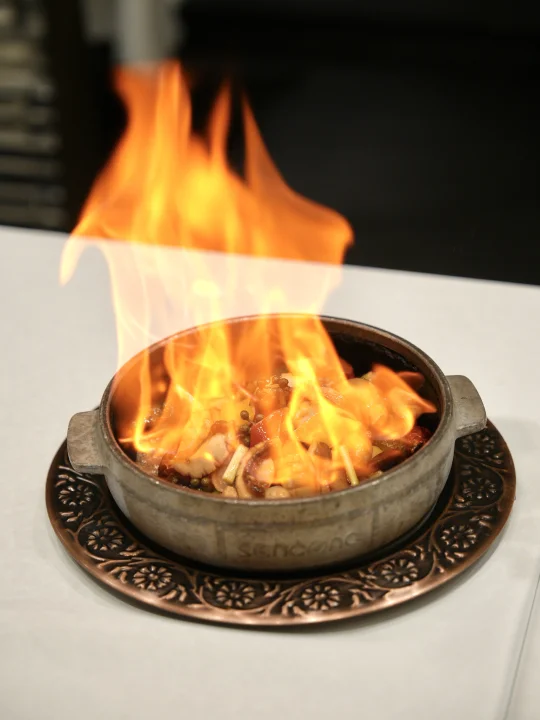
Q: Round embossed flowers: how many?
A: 9